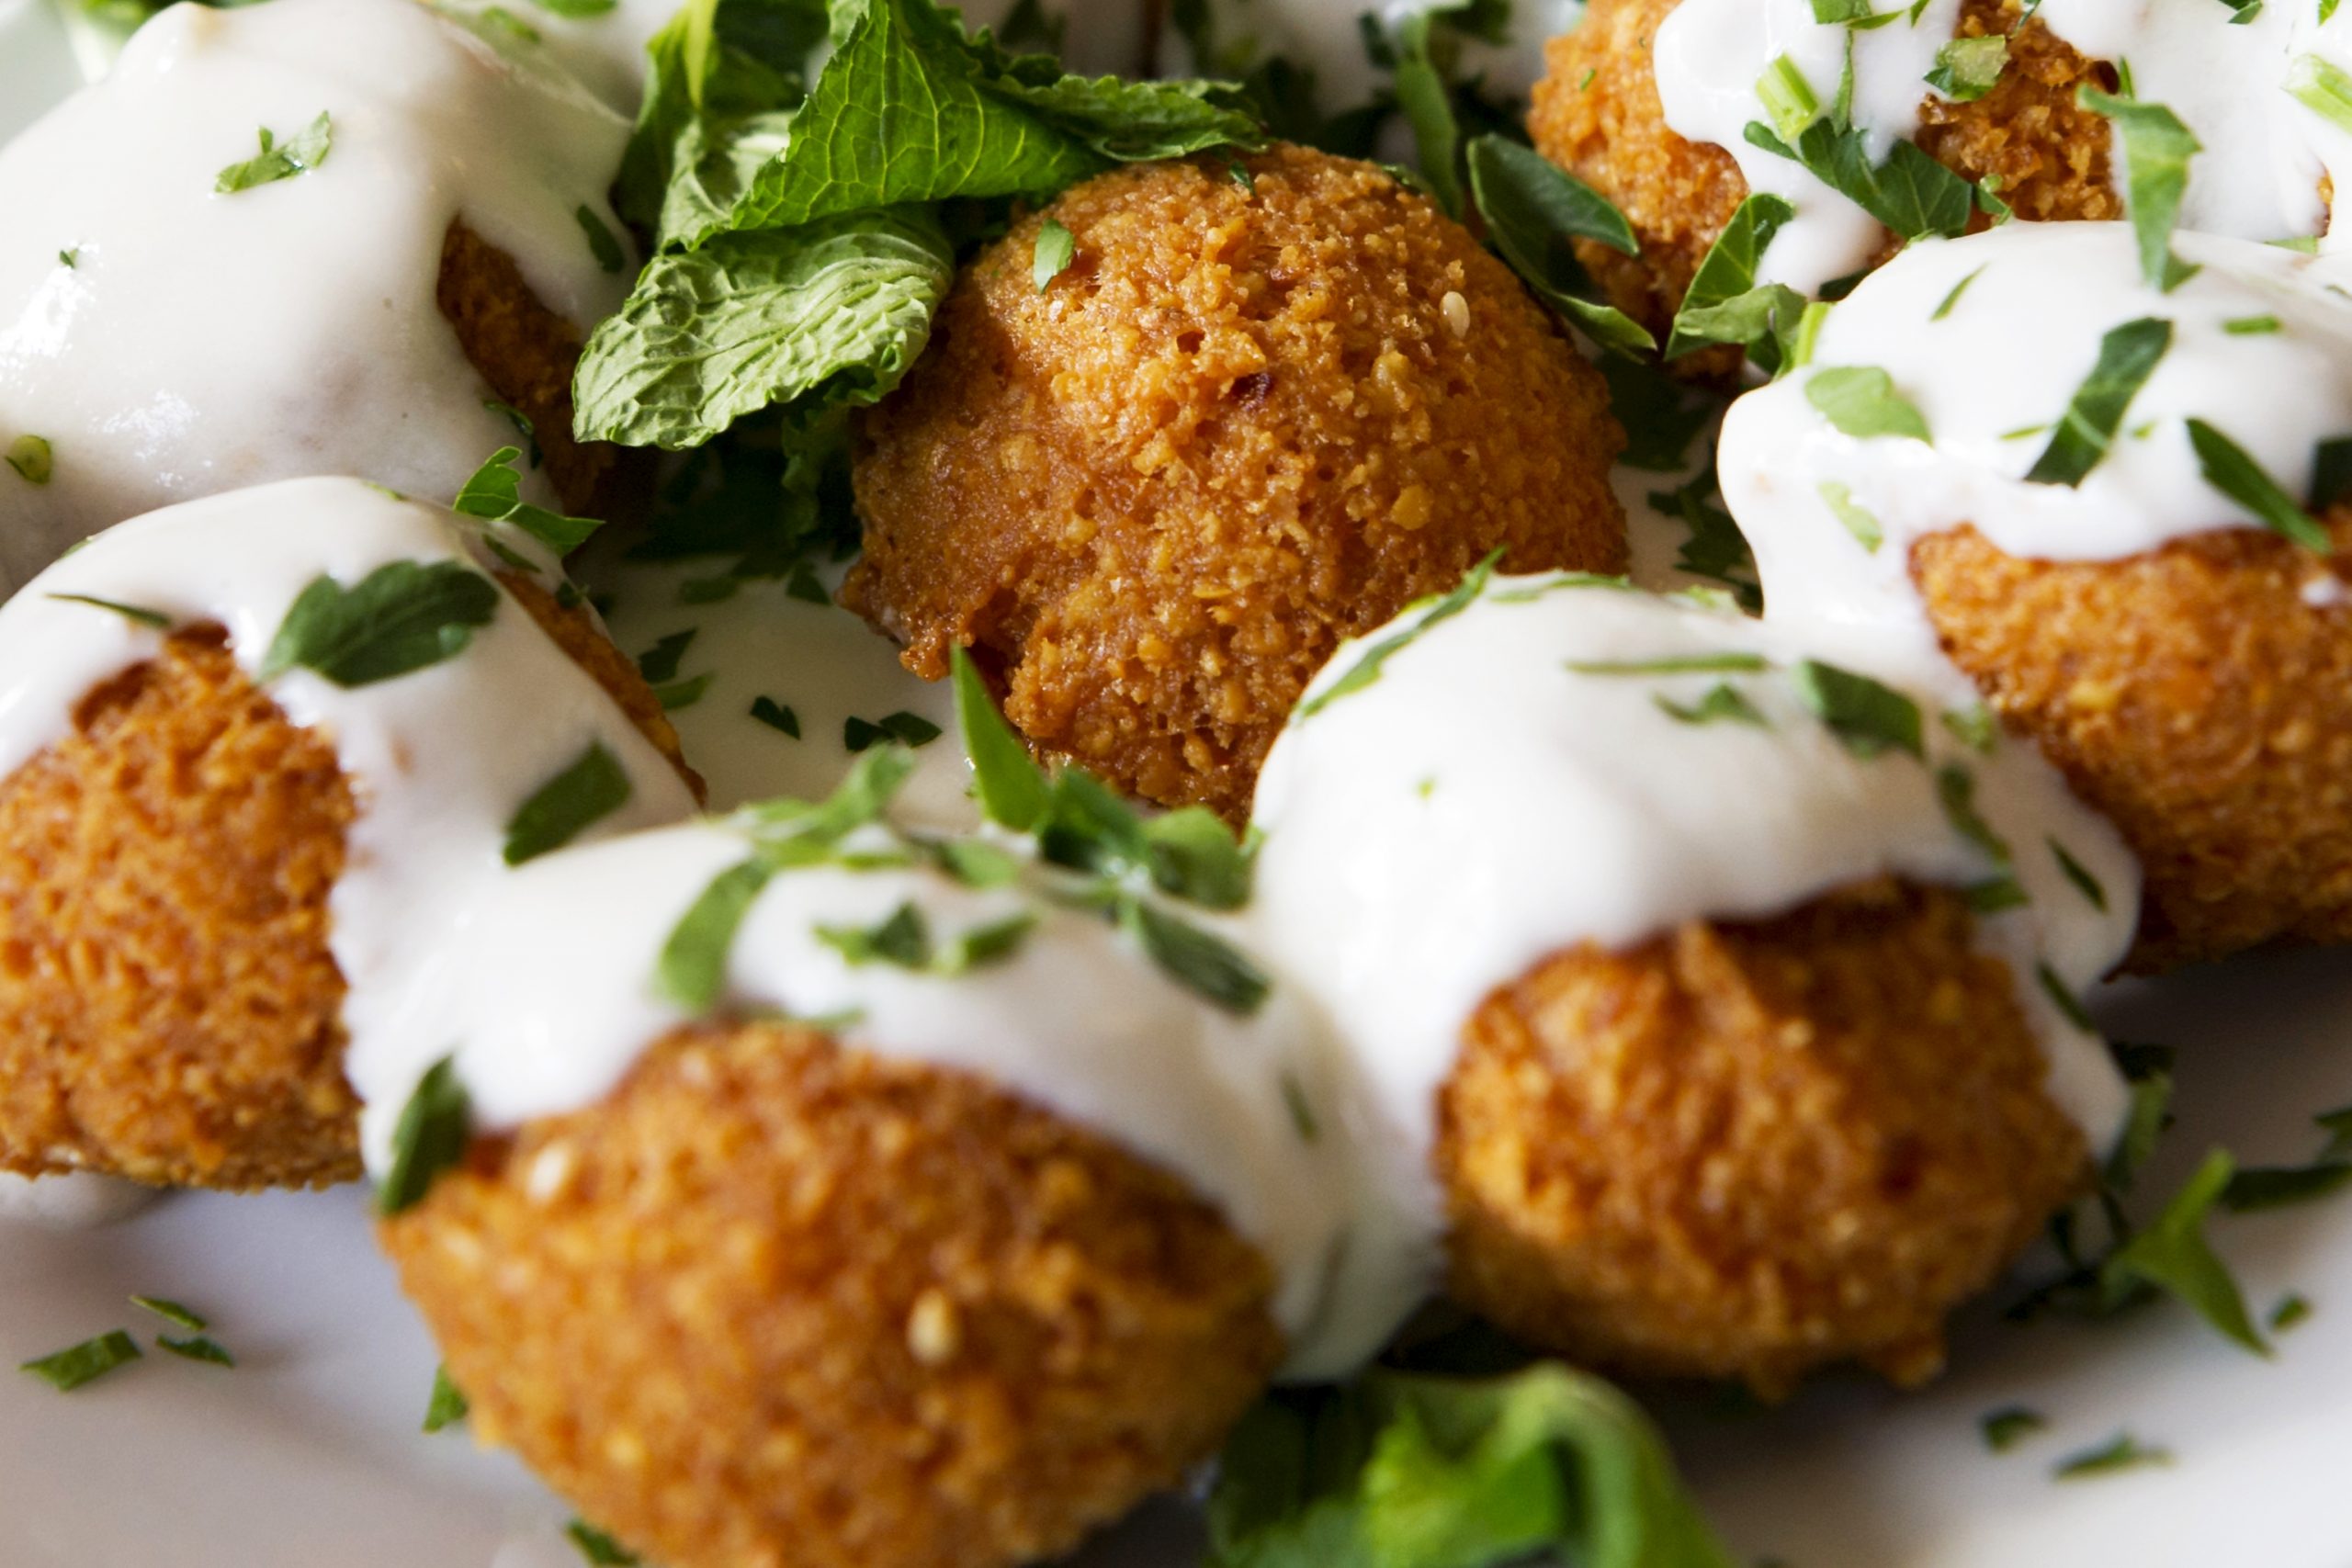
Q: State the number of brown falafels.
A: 7